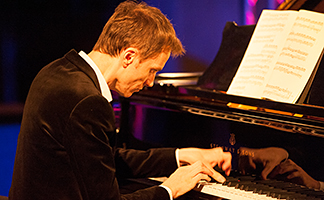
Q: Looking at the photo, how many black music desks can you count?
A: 1